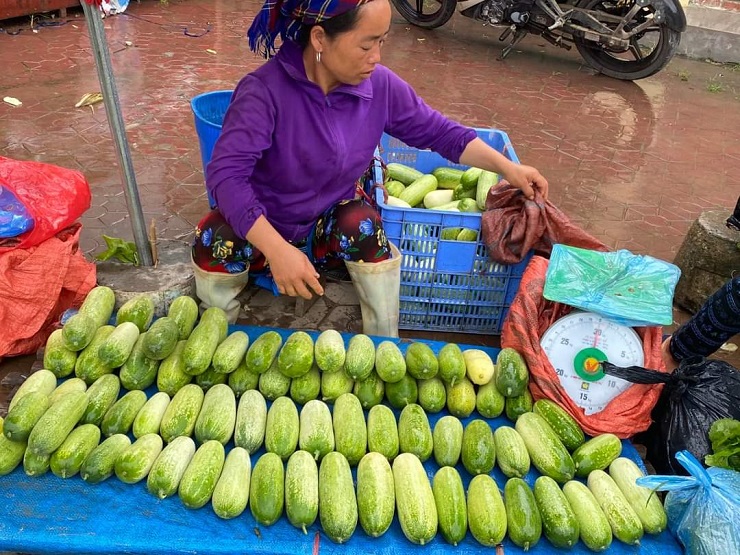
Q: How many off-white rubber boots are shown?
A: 2